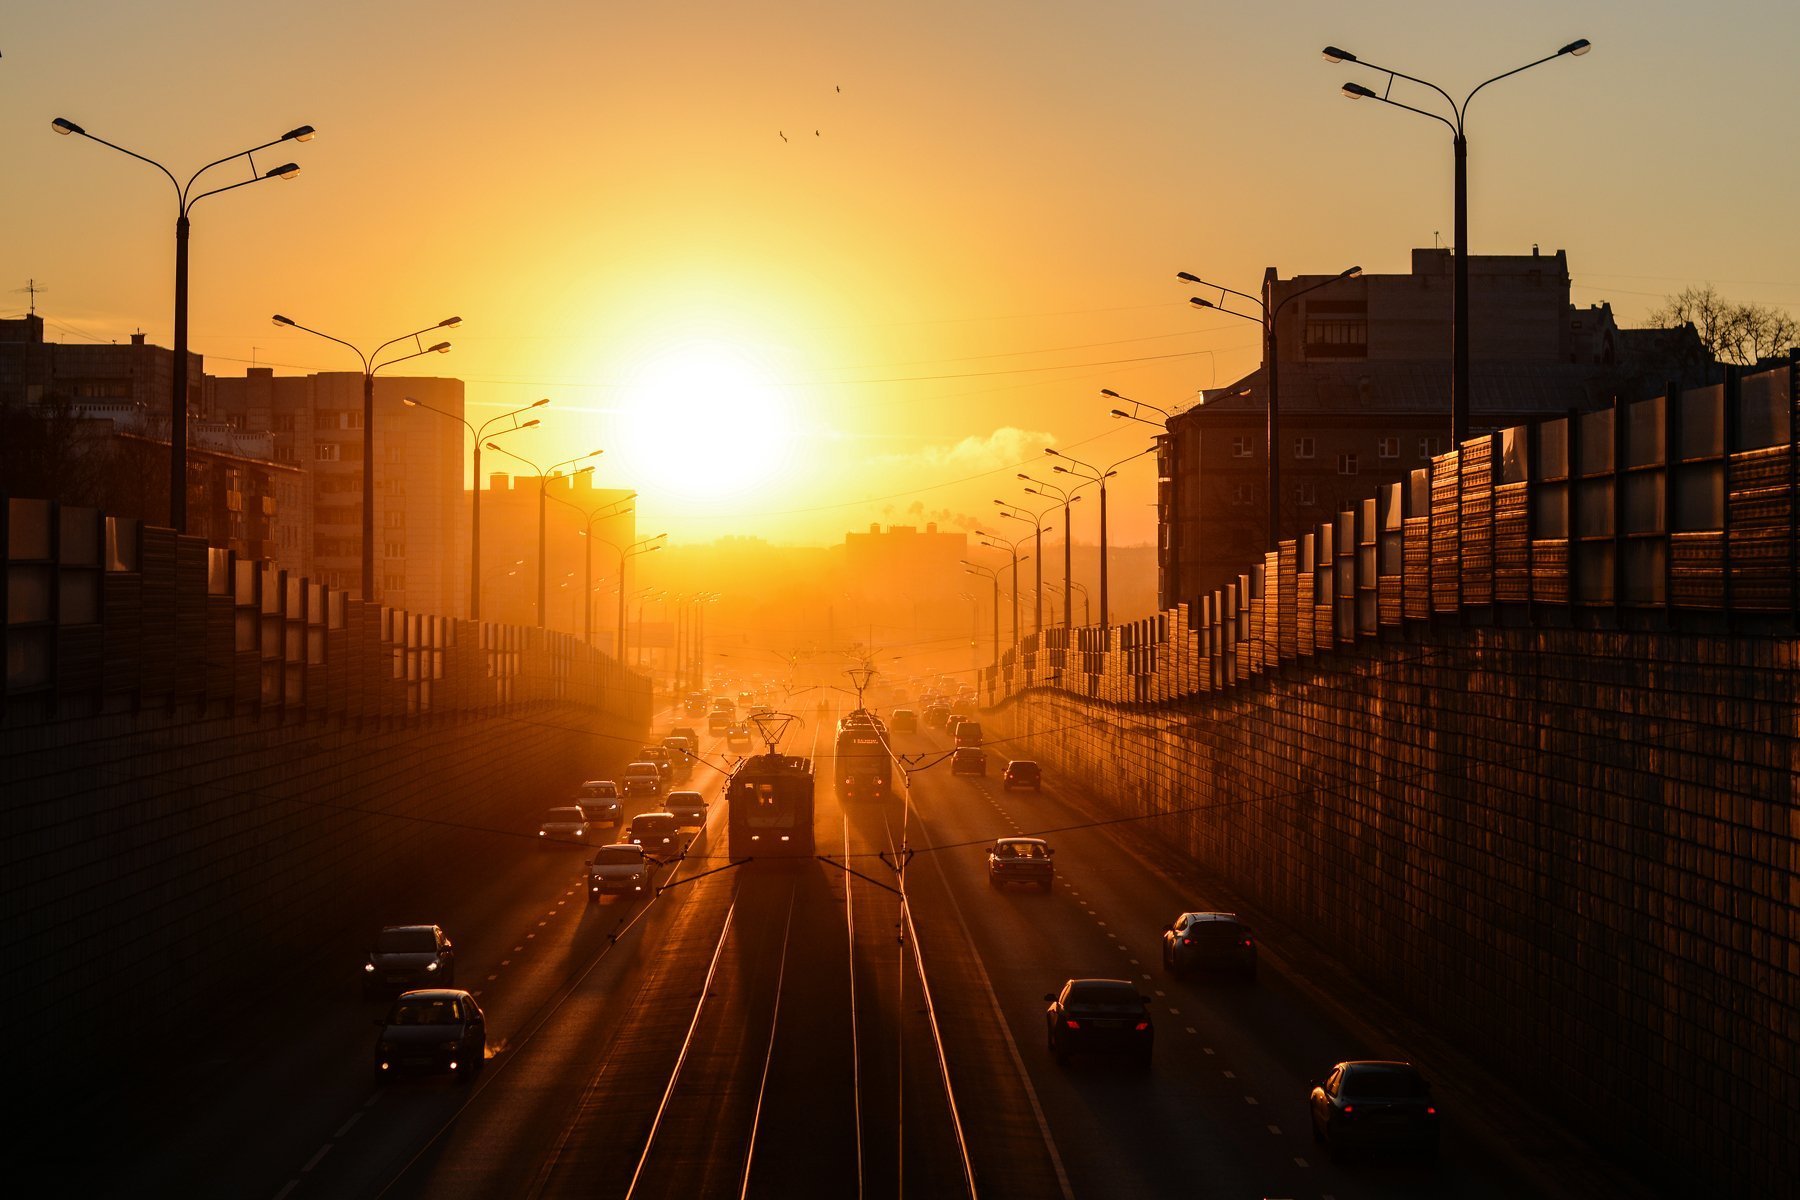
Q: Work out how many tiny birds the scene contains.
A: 3